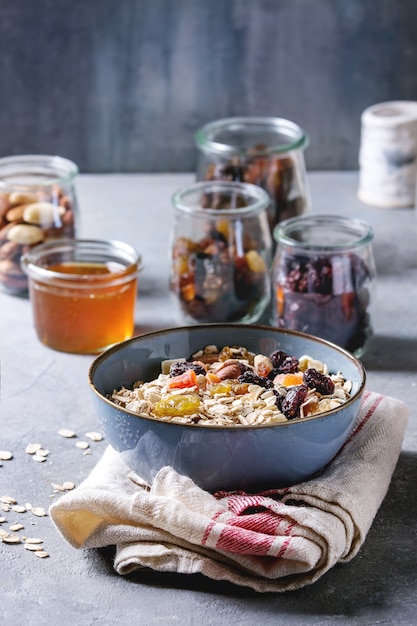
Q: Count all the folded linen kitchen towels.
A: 1